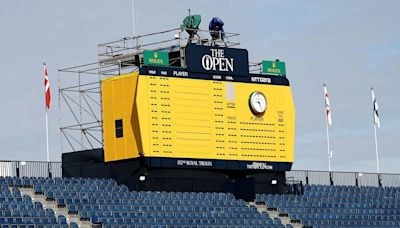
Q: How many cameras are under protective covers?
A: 2